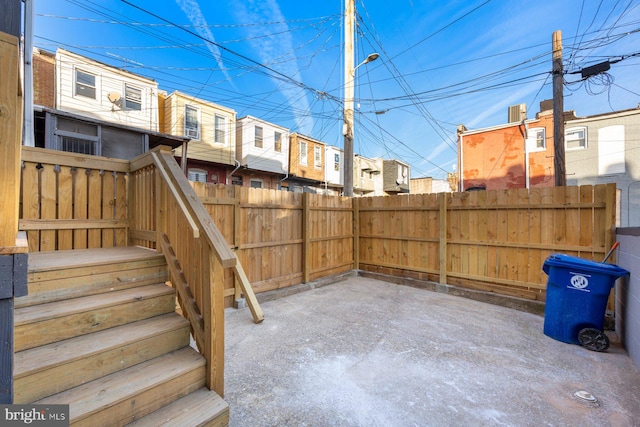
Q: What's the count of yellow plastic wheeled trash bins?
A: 0